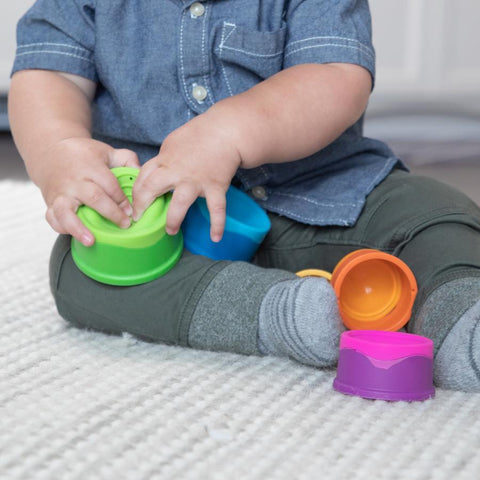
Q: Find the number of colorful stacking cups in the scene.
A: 5